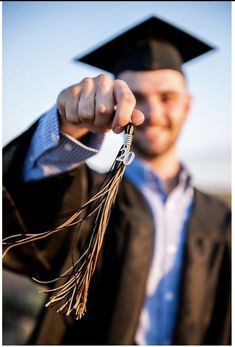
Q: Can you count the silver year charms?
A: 1